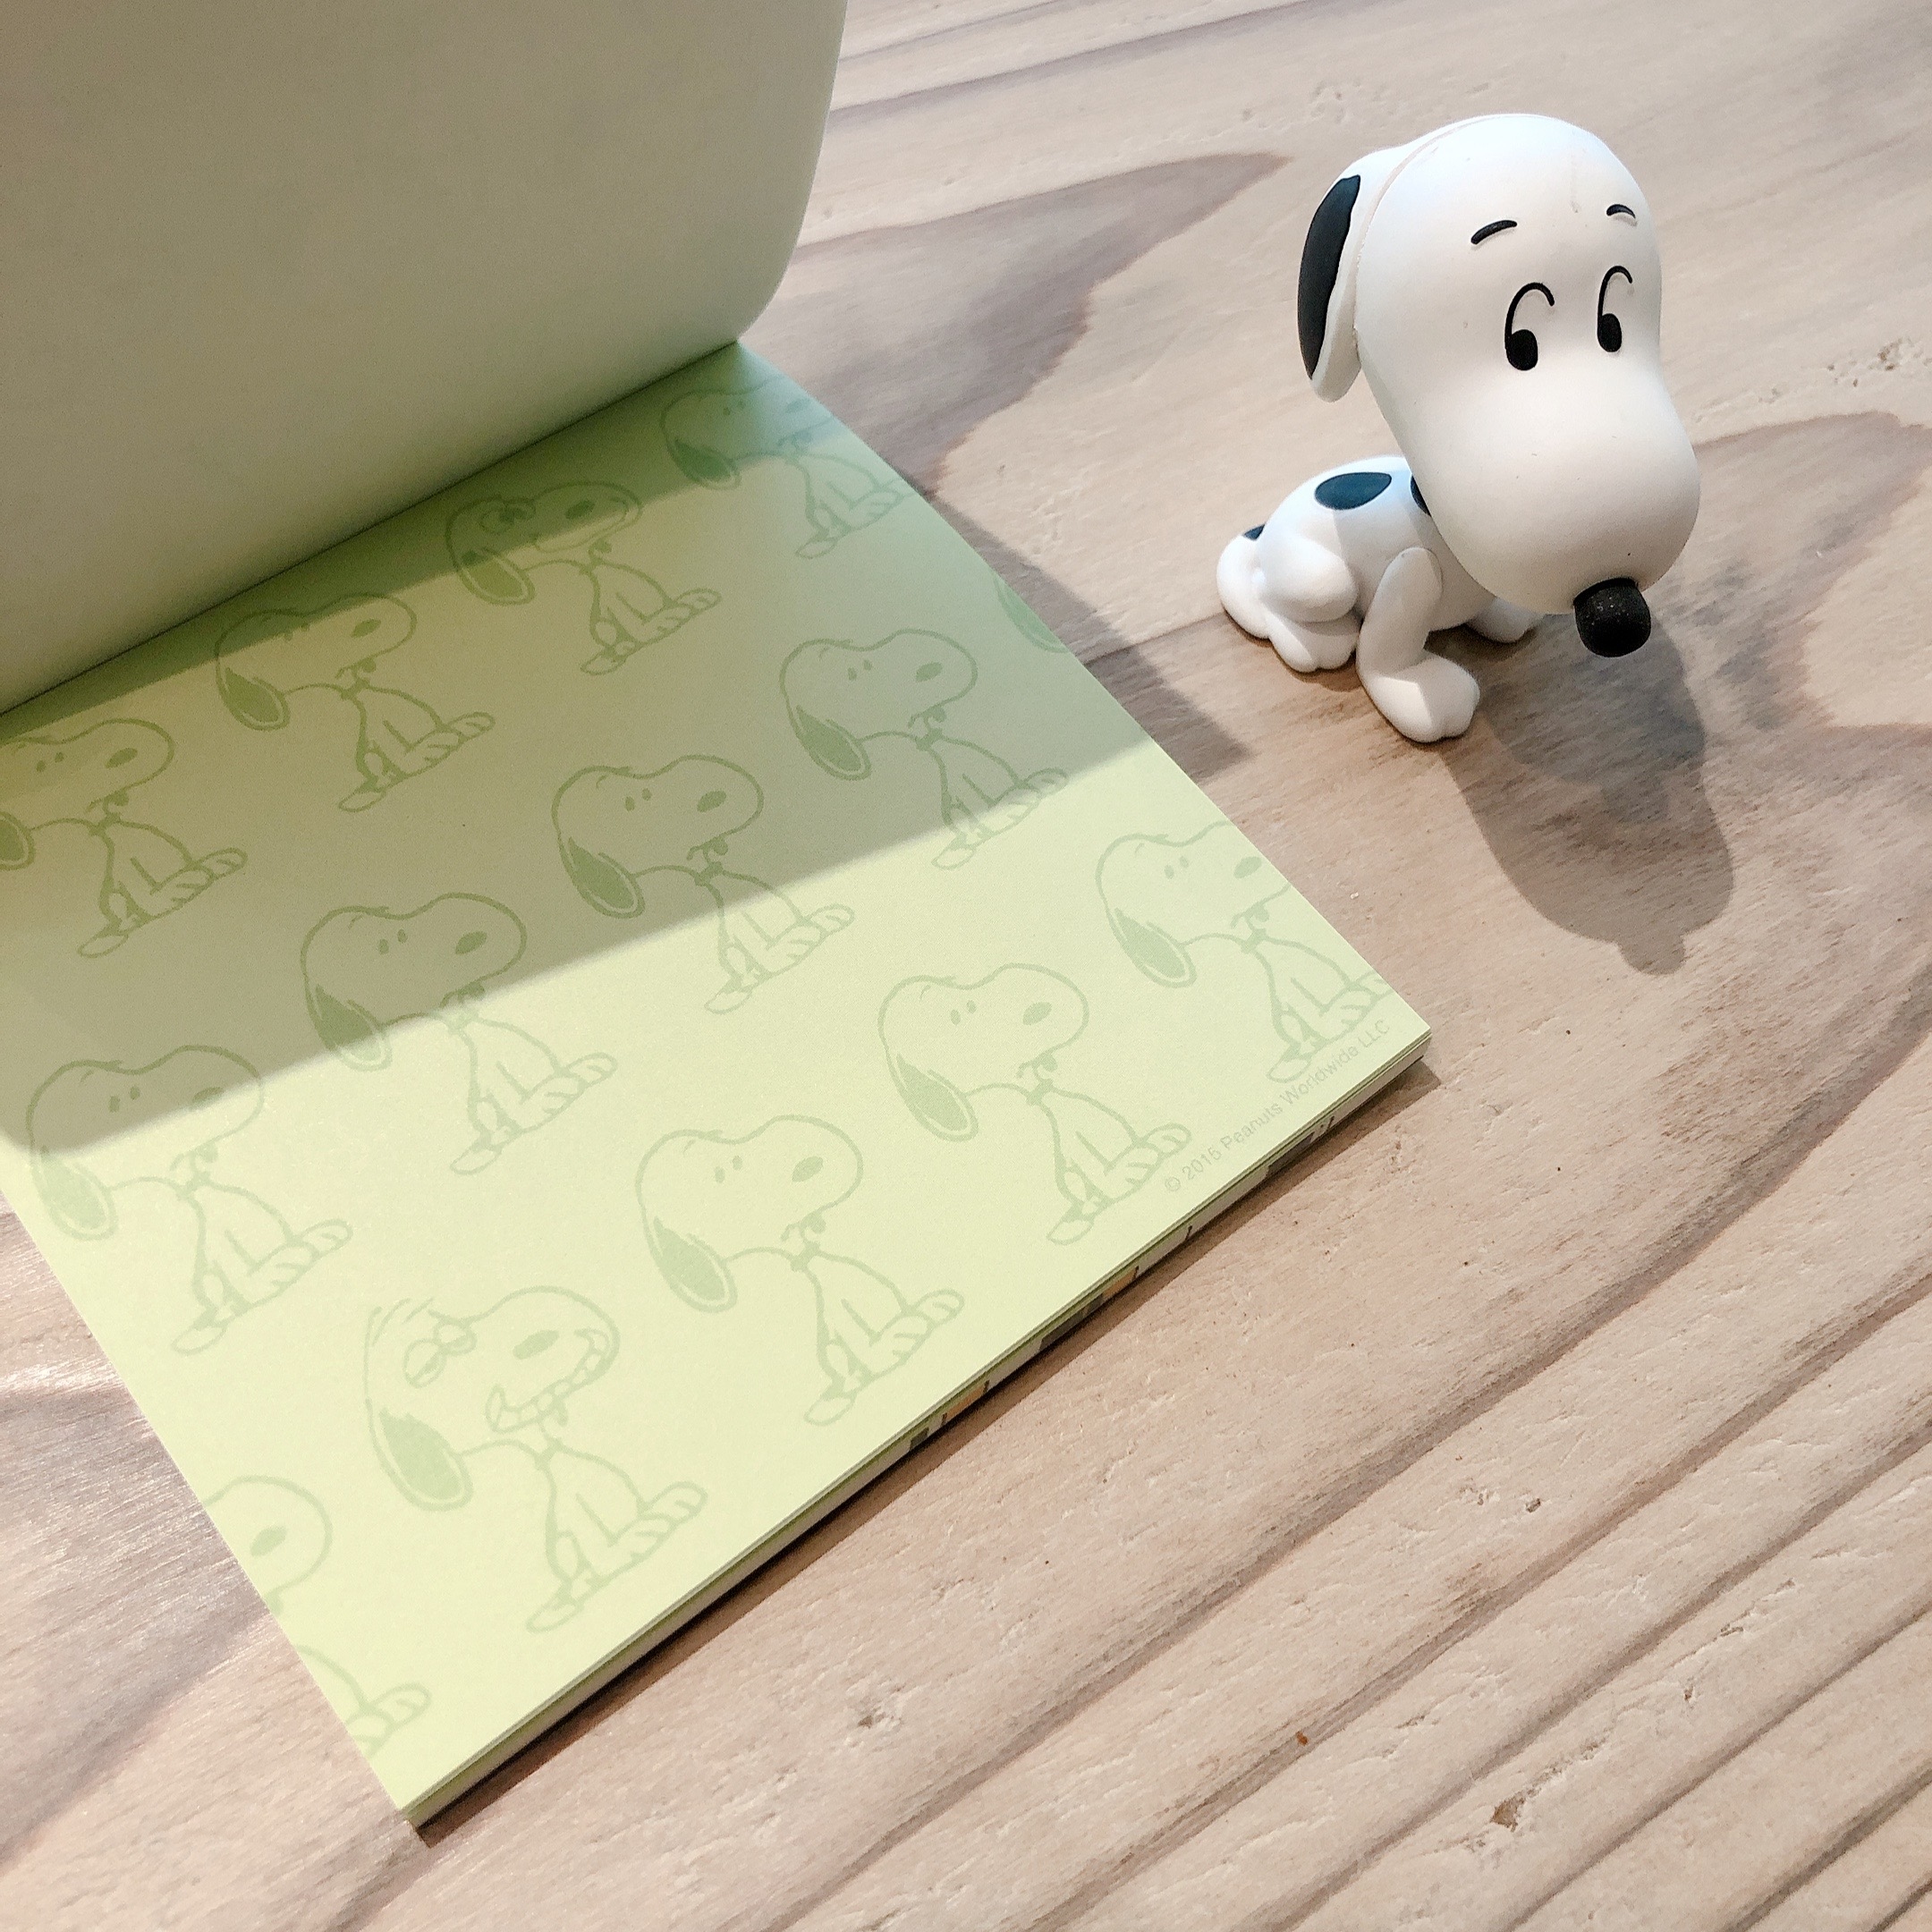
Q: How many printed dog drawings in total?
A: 14